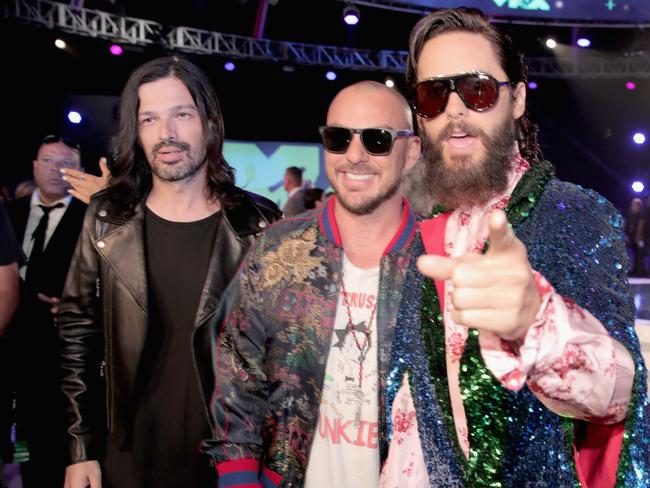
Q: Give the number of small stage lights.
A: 13